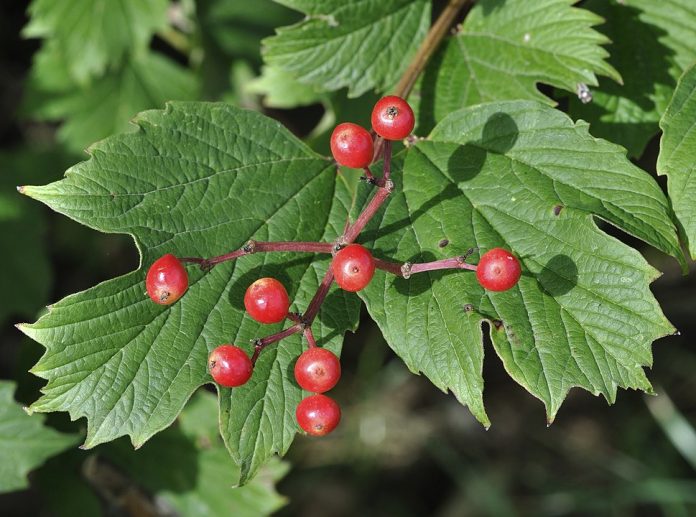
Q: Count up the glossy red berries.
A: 9